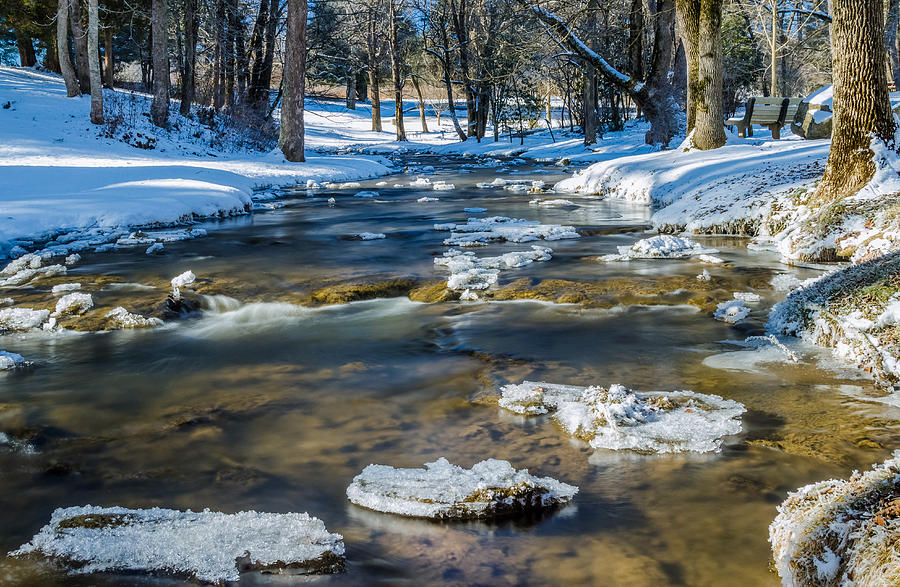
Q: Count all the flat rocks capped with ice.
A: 3